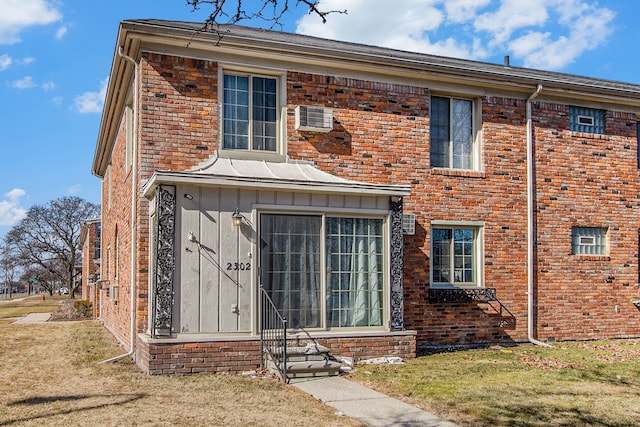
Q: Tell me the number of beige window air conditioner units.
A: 2